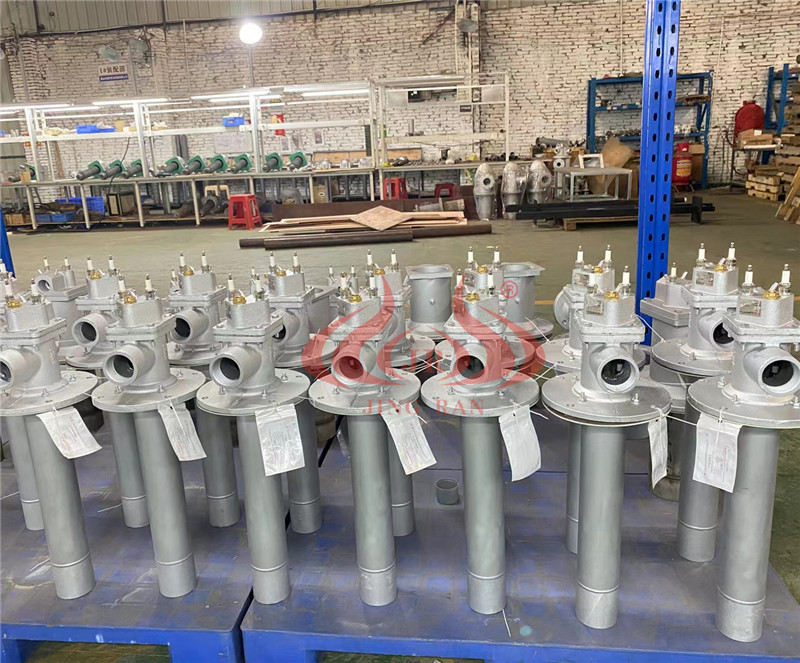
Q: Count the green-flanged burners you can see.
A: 10